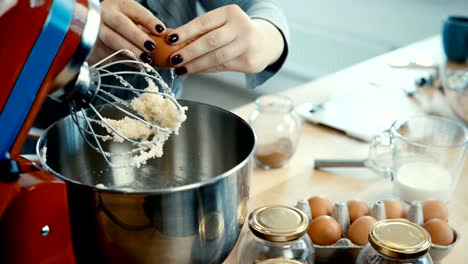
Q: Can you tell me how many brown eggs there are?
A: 8